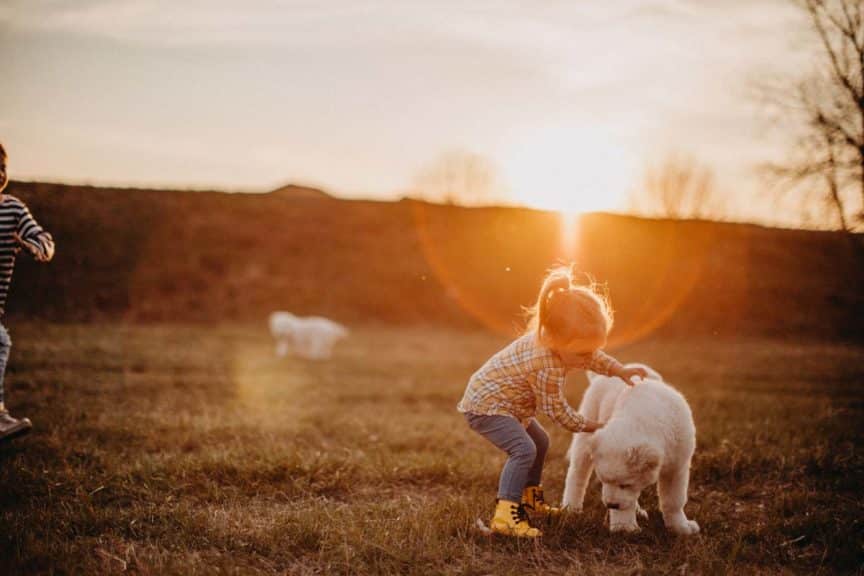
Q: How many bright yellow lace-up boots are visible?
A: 2